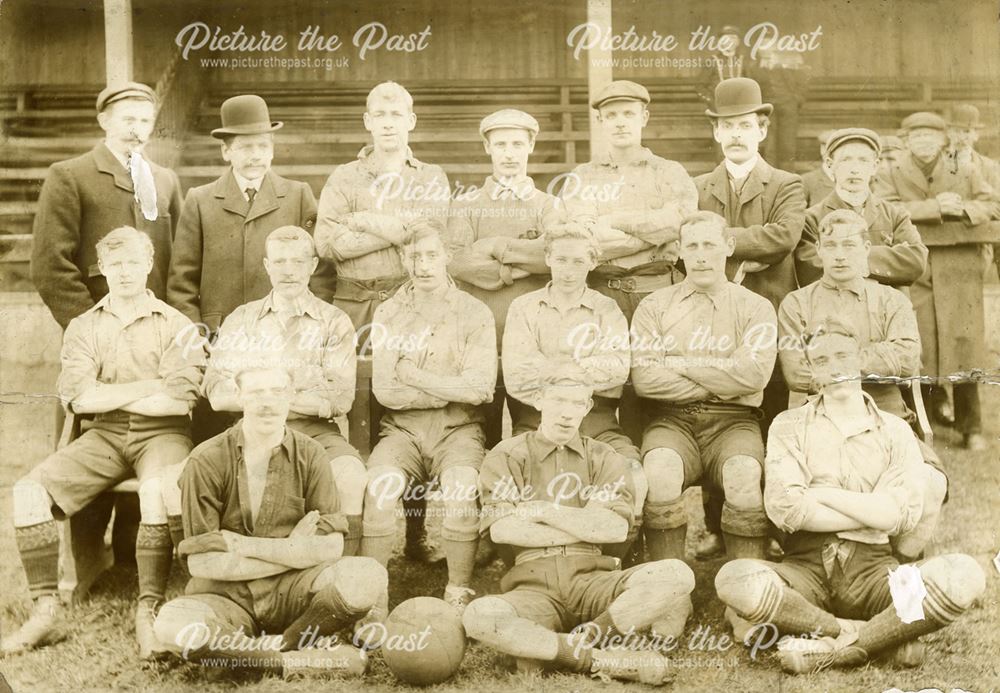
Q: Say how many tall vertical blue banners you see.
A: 0